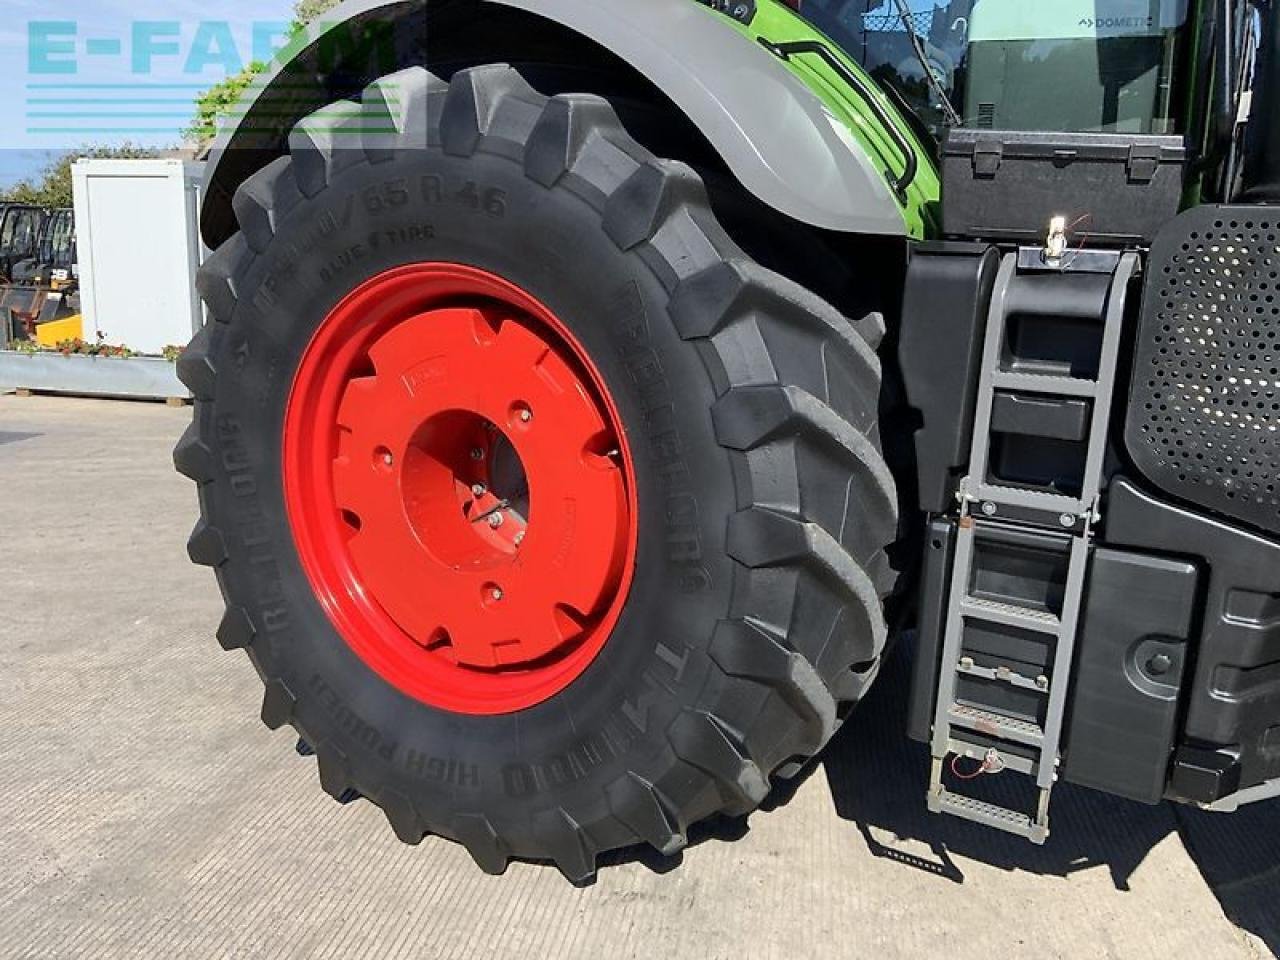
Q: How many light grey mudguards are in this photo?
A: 1